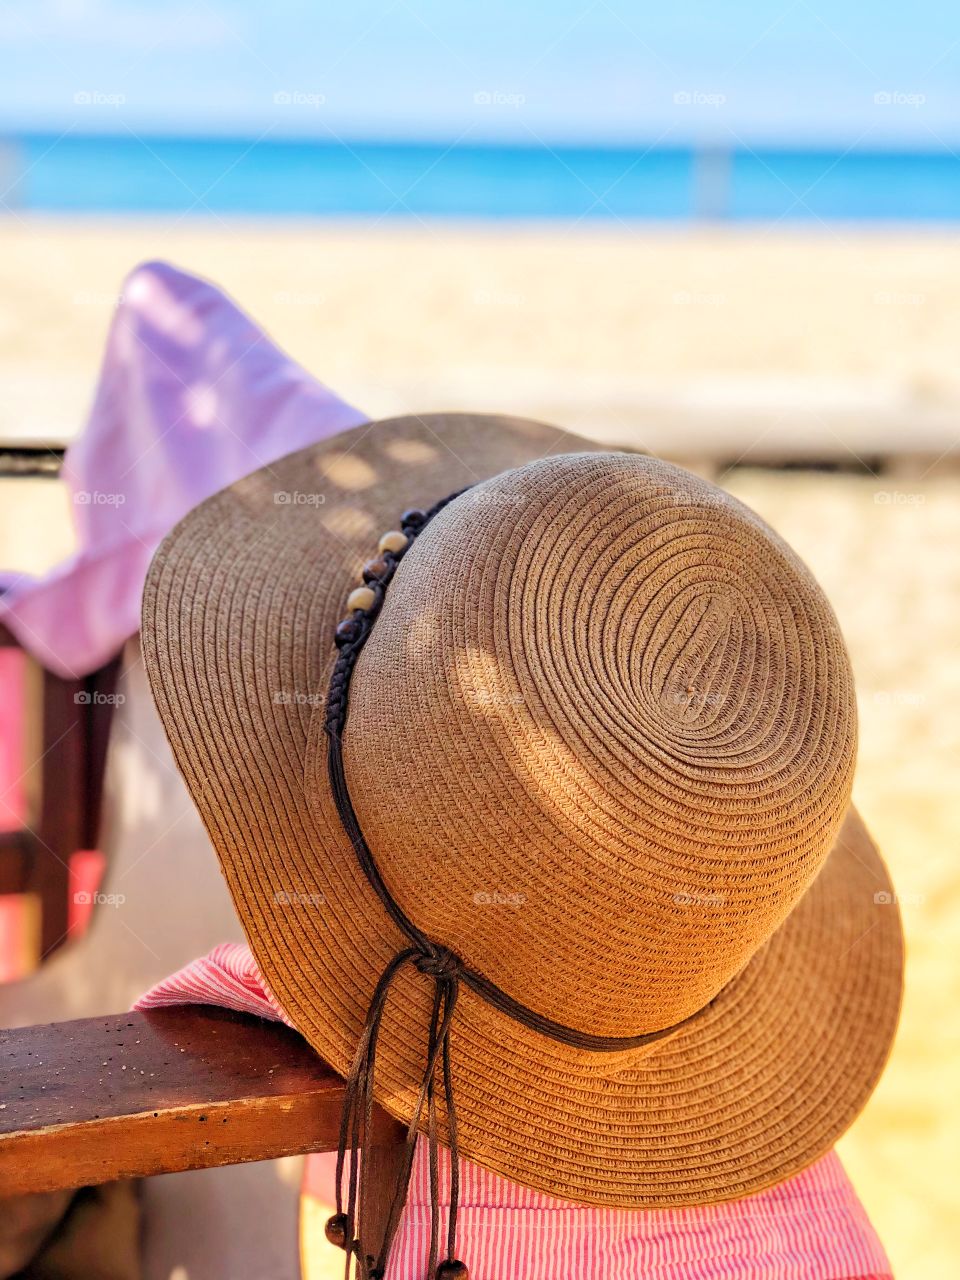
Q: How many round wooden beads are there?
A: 7